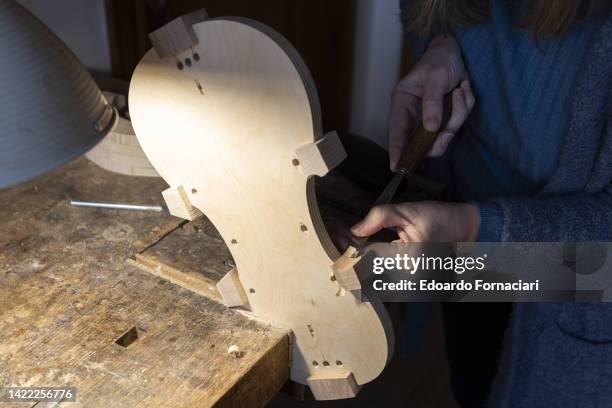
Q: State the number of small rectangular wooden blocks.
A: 6